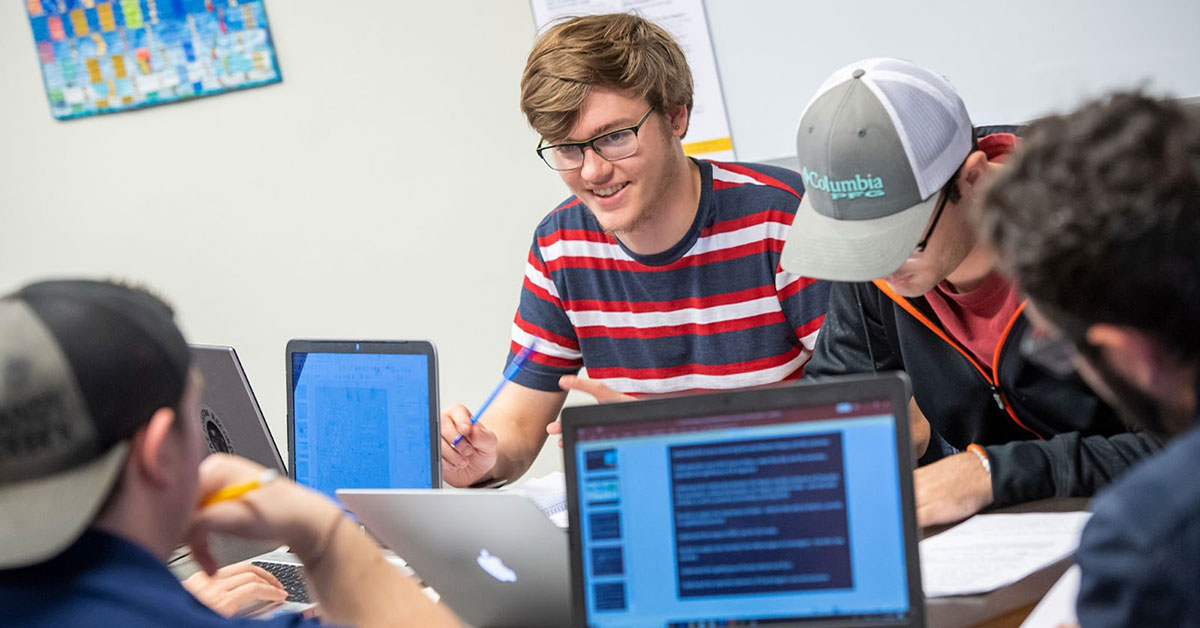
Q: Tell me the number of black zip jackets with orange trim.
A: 1